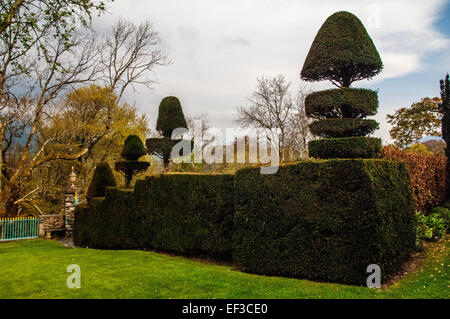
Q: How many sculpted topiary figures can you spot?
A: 4